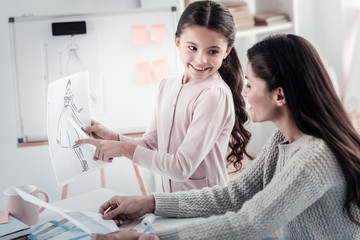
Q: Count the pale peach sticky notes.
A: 4